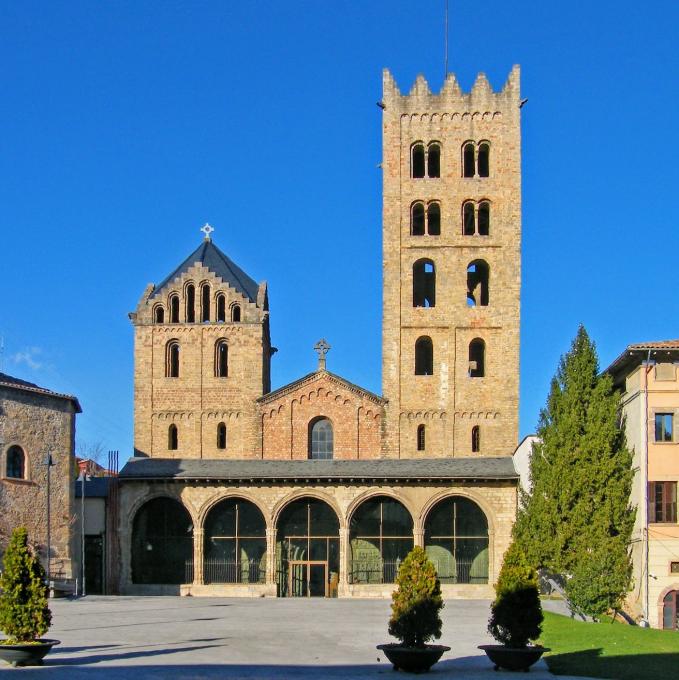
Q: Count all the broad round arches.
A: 5